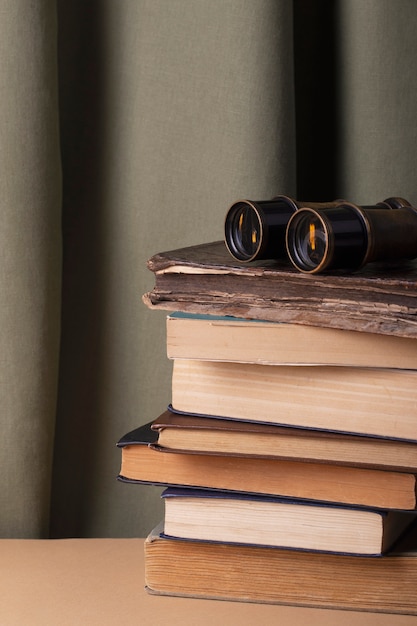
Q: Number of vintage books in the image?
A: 7